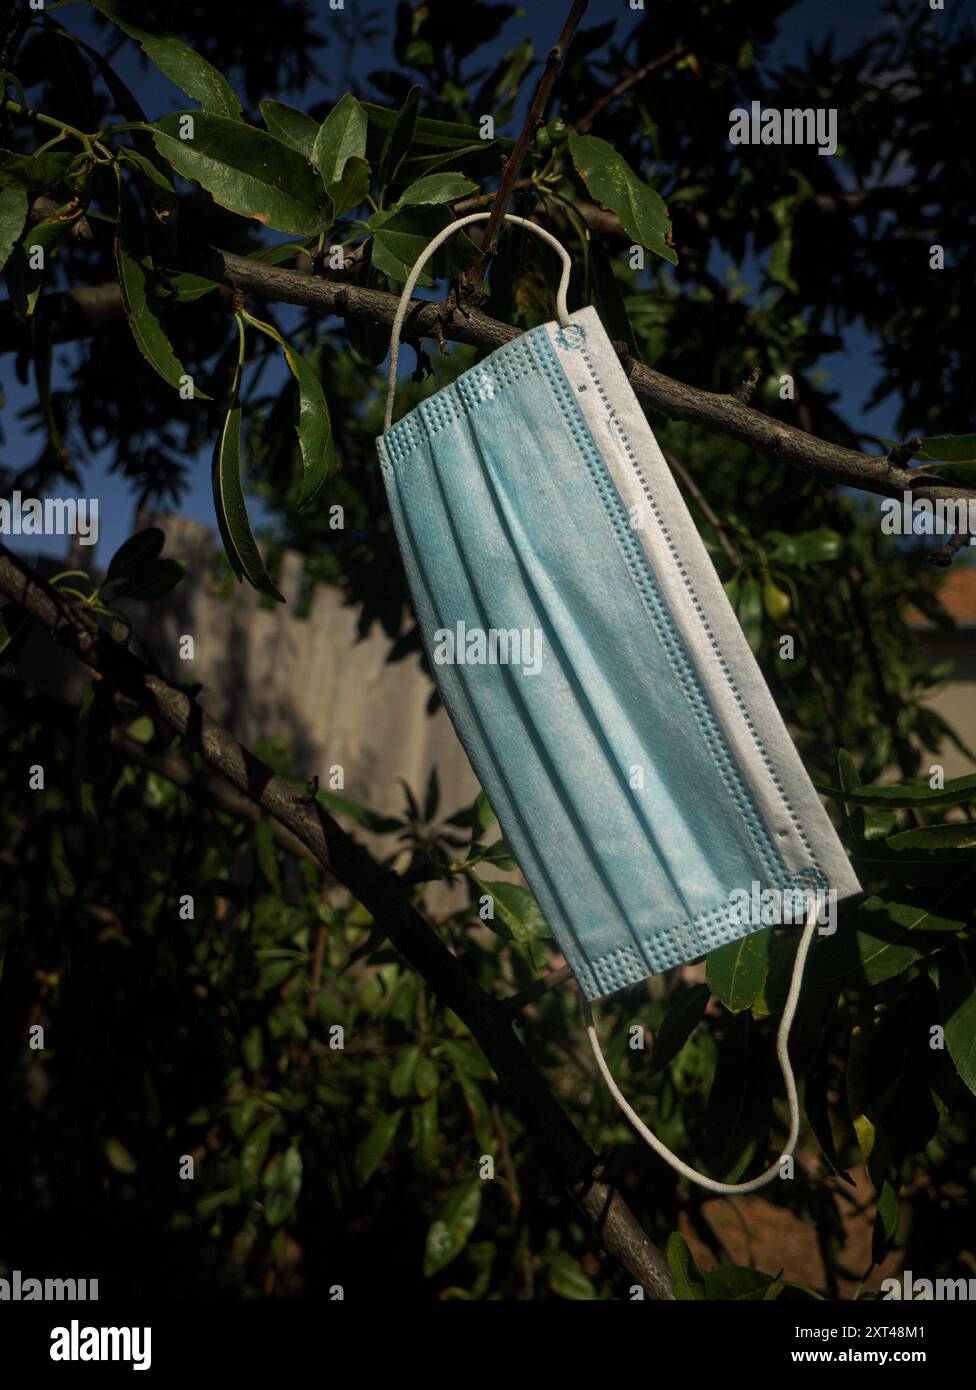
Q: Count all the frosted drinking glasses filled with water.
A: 0